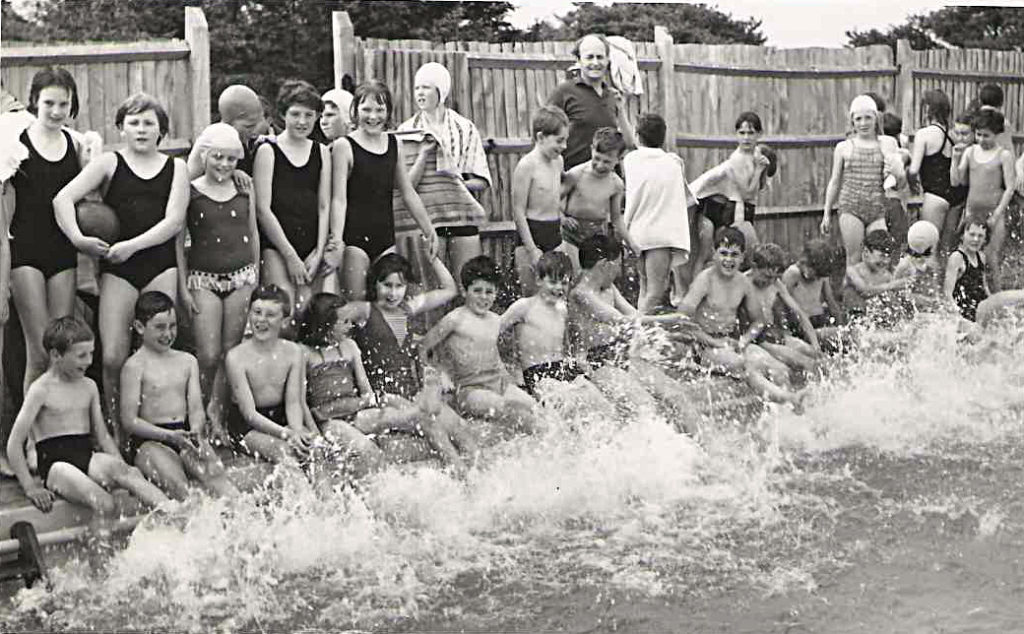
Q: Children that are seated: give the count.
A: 14